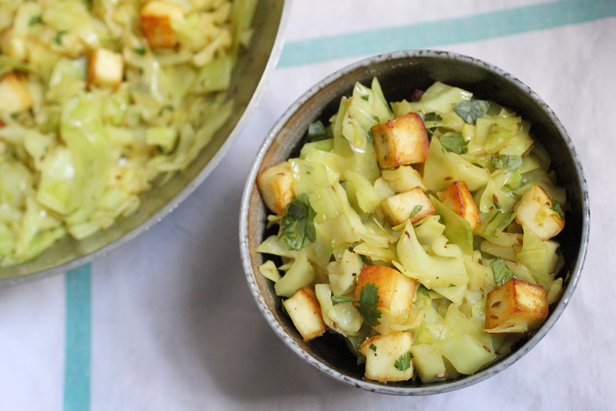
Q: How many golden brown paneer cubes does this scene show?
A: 12